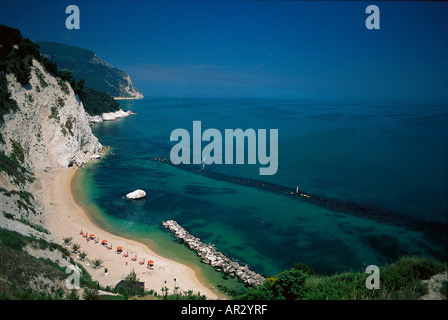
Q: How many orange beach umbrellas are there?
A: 4